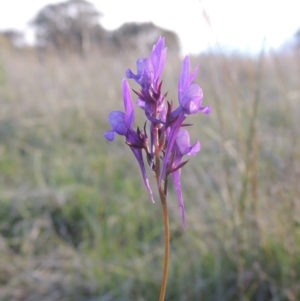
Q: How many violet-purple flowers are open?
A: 4